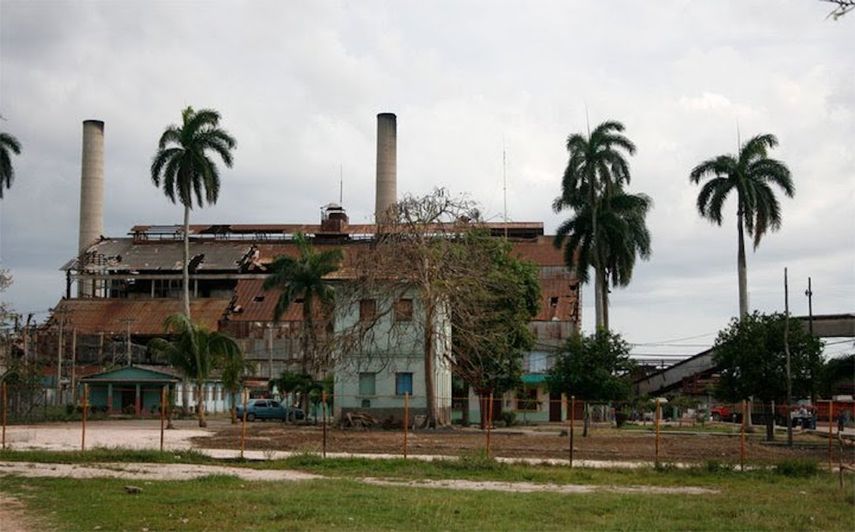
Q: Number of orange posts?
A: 11